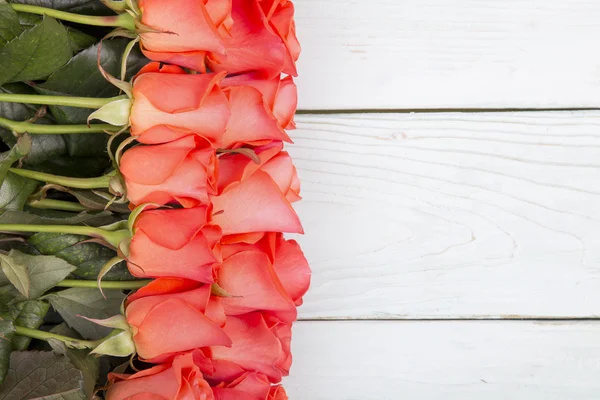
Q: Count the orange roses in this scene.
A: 12